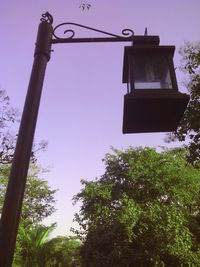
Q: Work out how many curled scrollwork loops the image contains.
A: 2